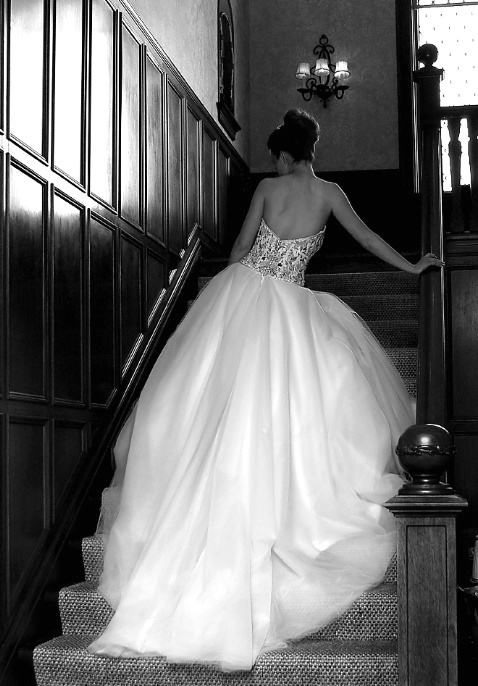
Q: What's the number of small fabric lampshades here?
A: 3